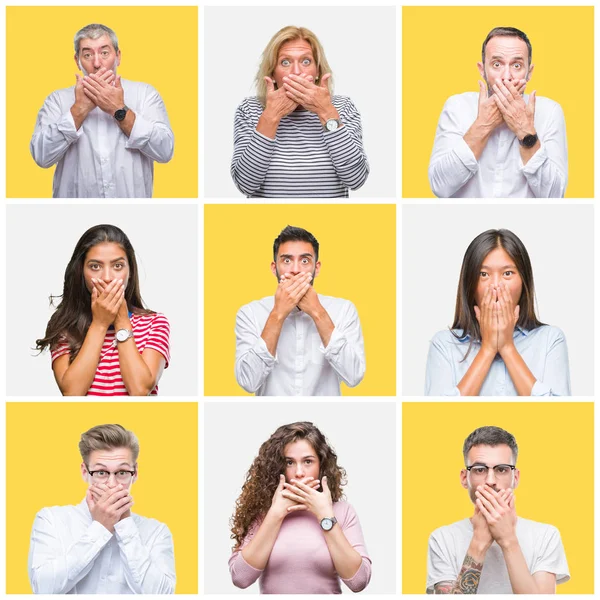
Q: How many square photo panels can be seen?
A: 9